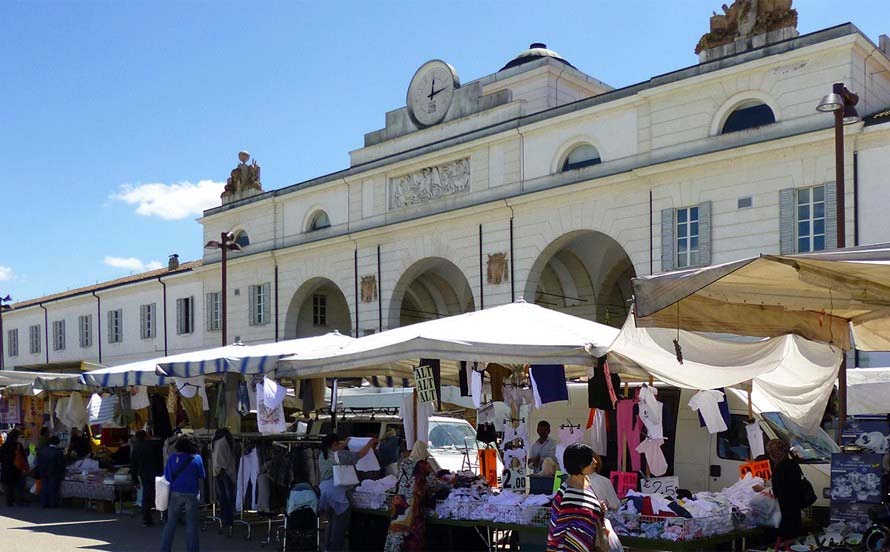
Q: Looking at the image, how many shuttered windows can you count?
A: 11